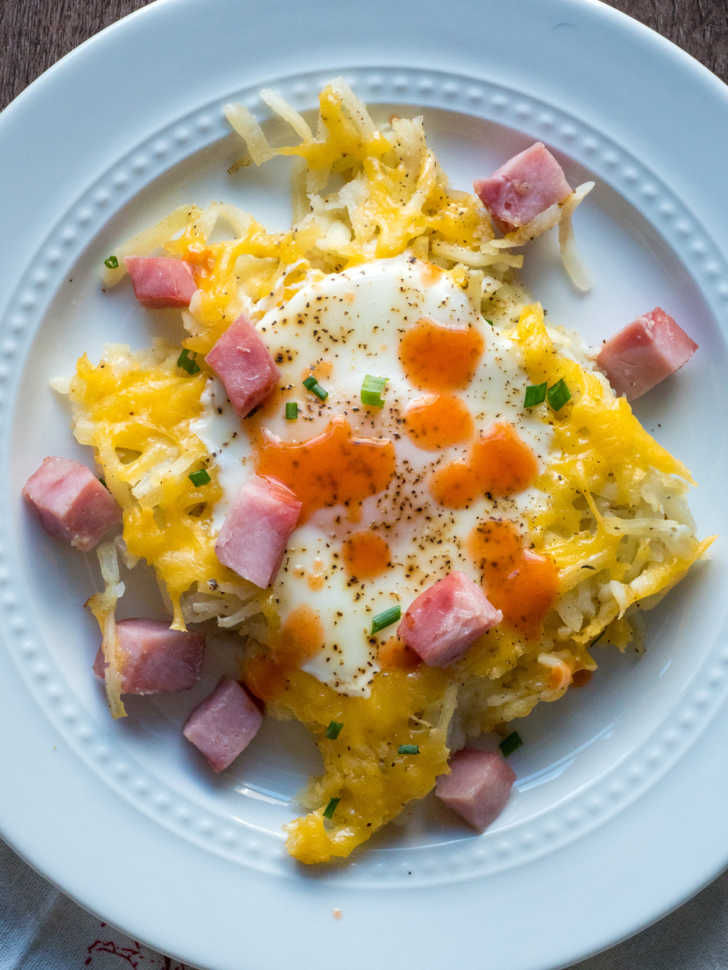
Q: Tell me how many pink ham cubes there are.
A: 10